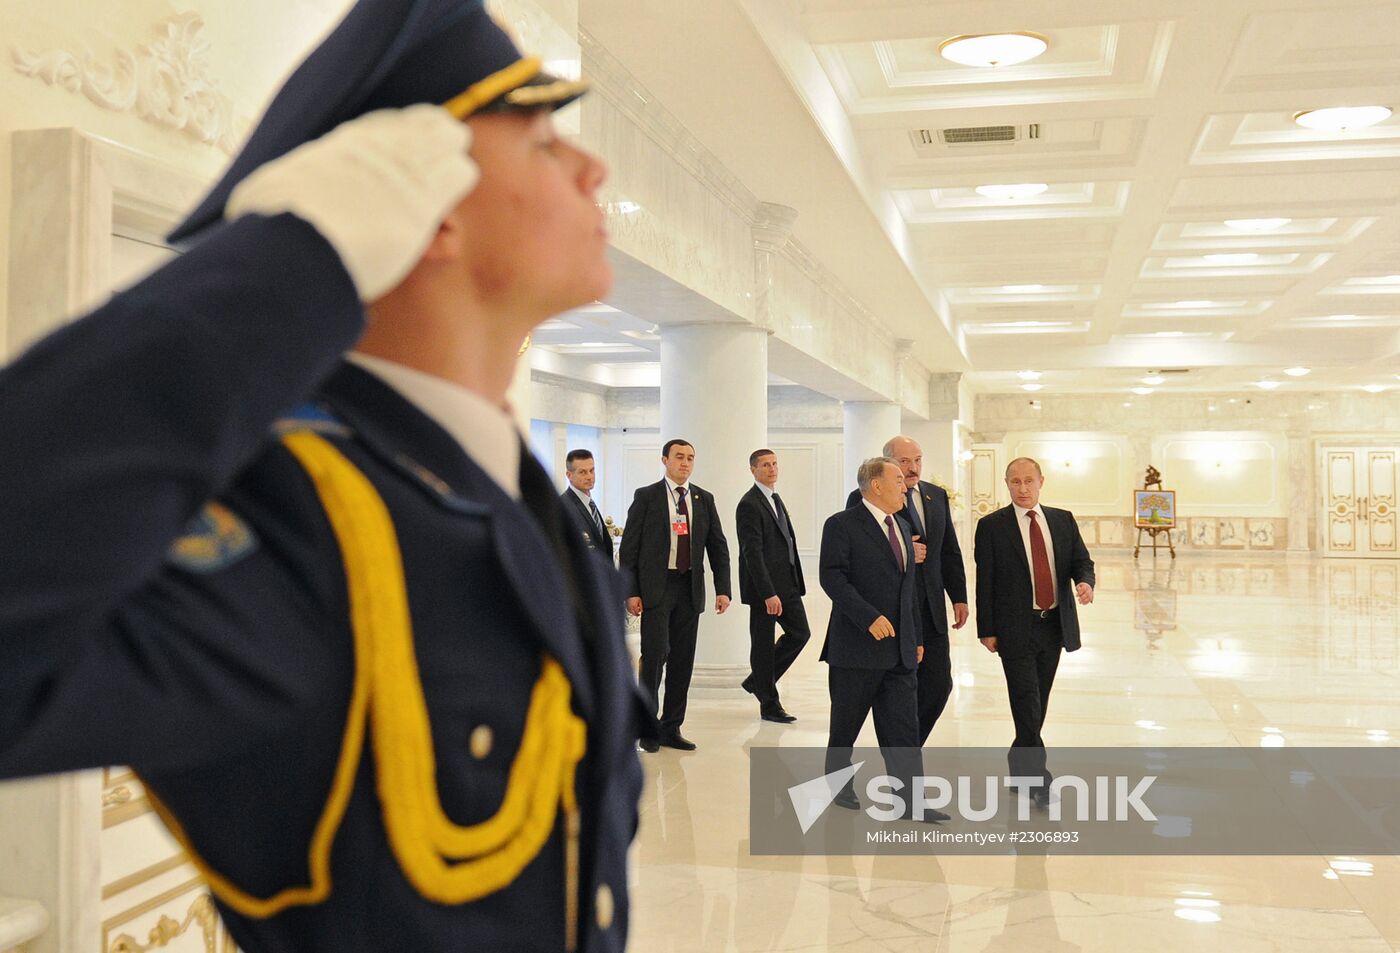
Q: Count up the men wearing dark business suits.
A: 6